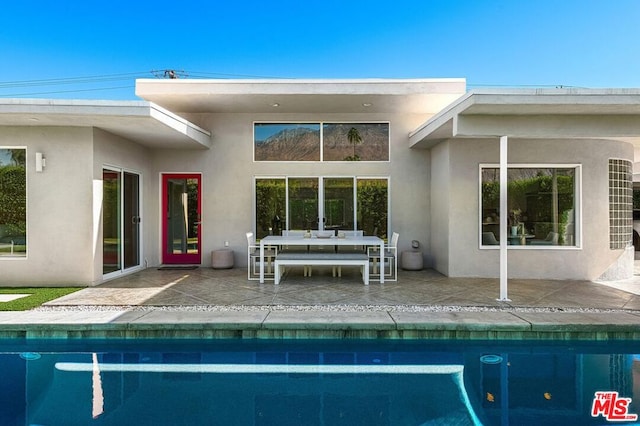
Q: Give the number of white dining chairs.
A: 5